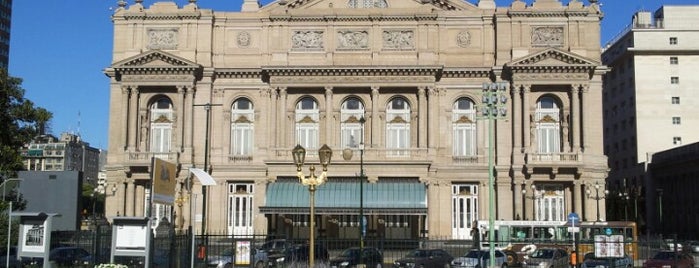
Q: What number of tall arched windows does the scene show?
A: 7